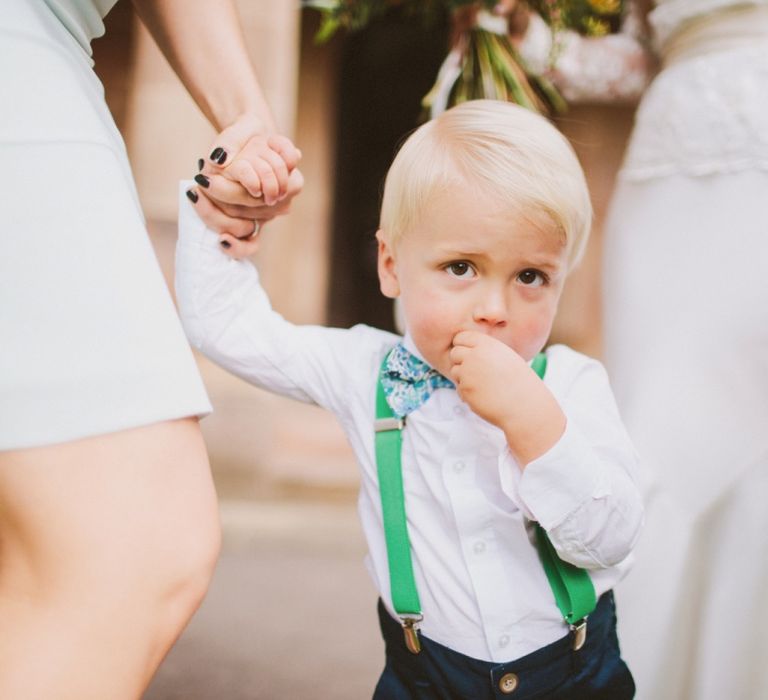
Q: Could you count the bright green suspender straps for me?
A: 2